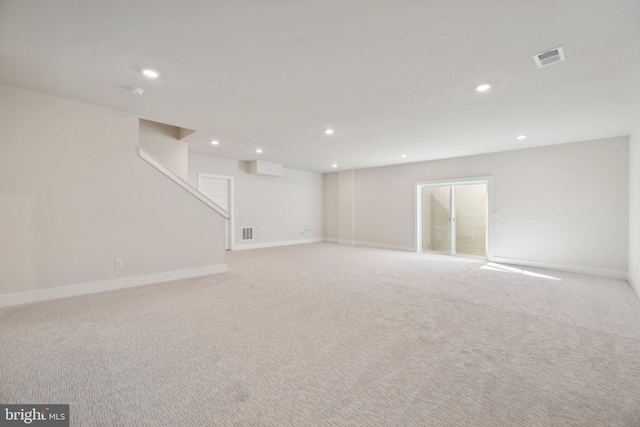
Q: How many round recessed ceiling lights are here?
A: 8